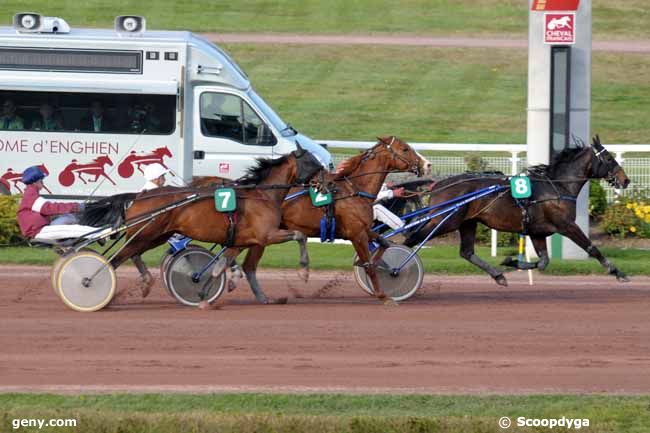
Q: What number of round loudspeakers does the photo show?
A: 2